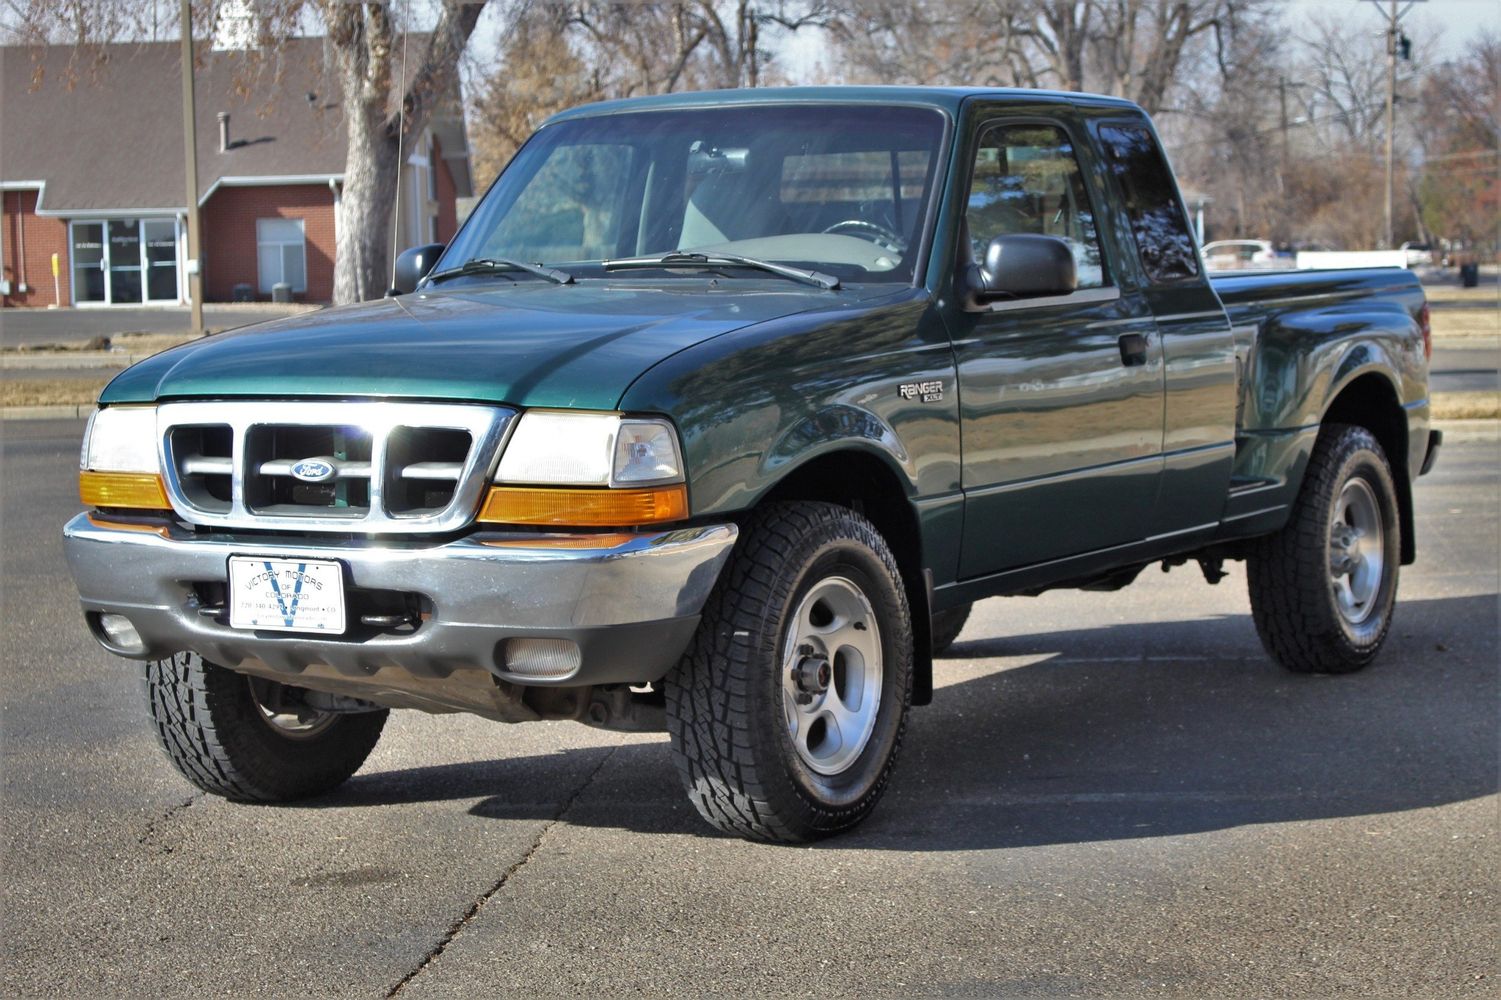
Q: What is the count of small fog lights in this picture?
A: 2